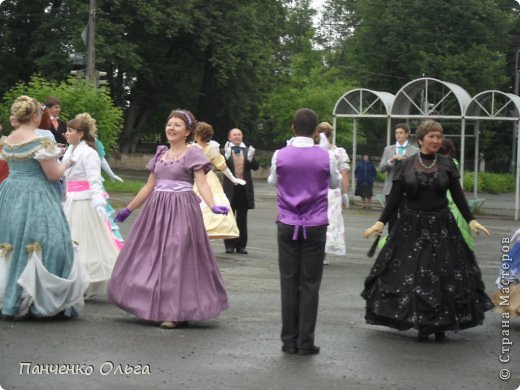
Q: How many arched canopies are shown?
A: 3